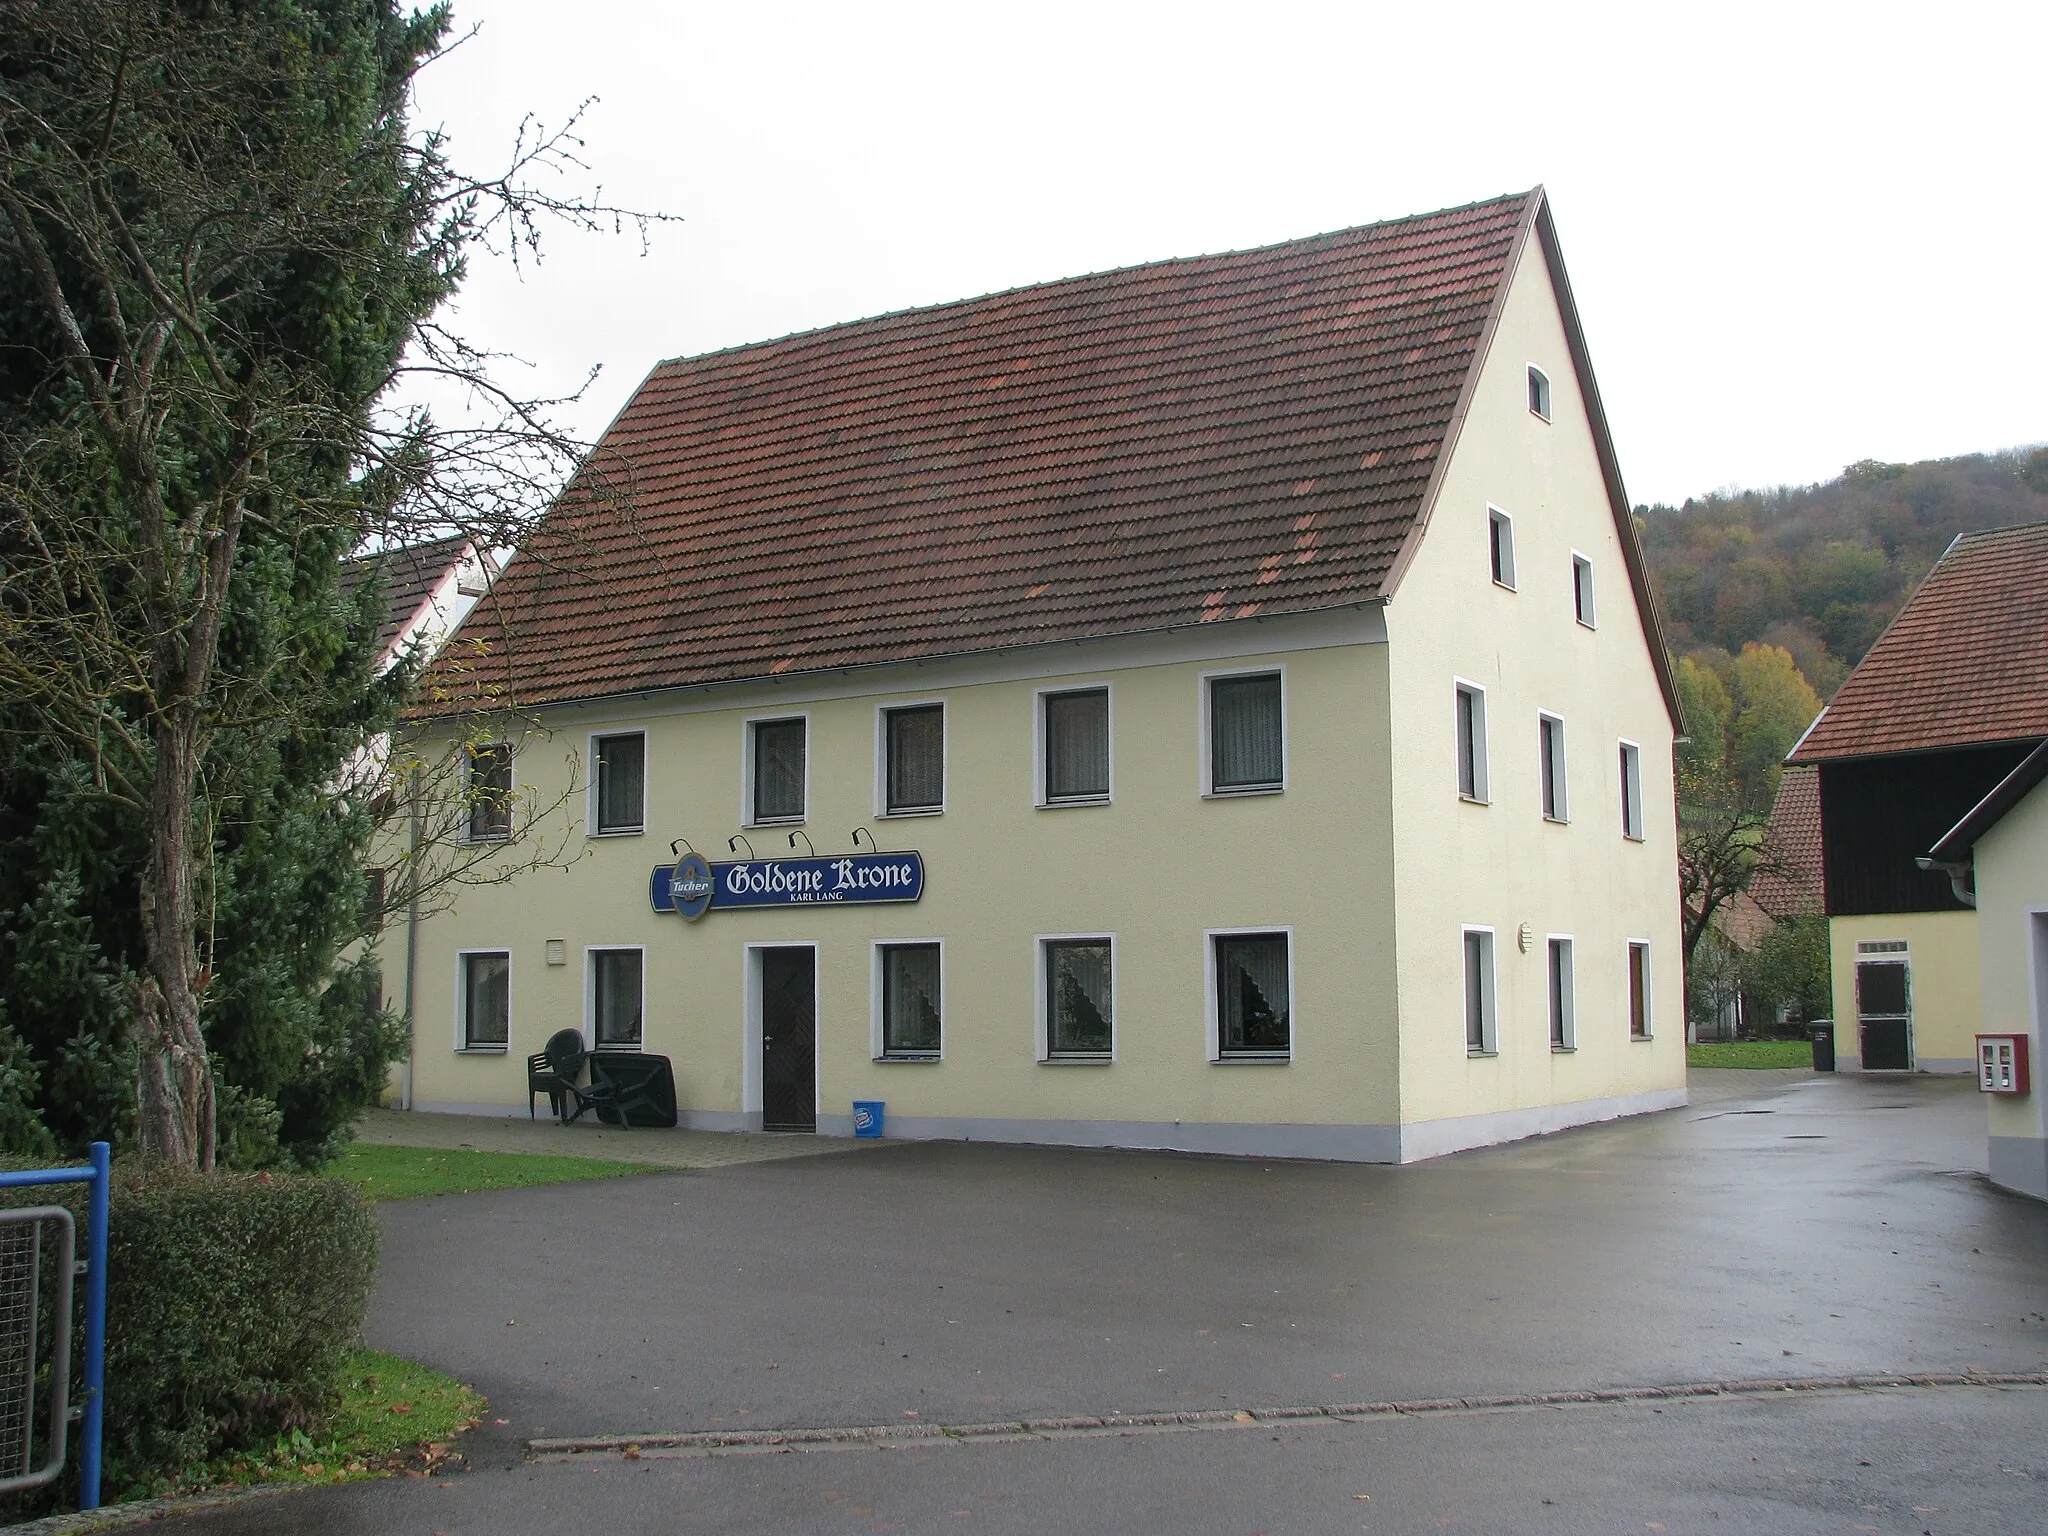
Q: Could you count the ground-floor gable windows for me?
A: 3